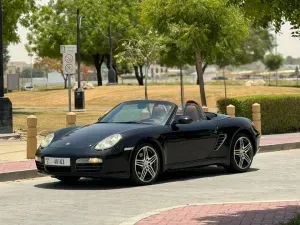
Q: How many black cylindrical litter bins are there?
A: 1